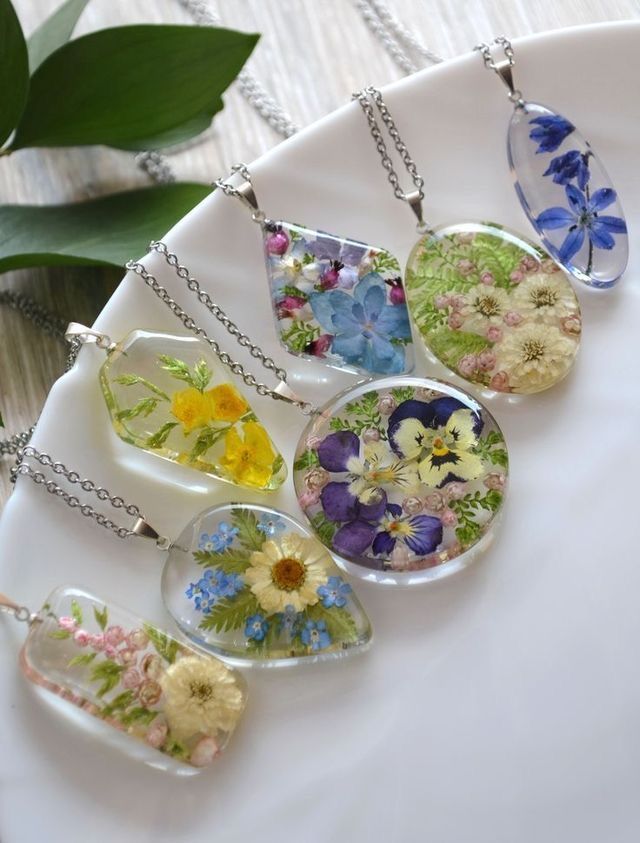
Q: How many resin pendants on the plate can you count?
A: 7